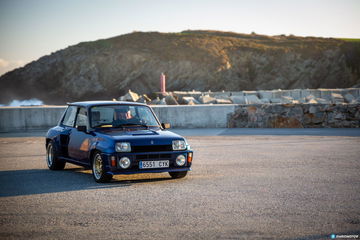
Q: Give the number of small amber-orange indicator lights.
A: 2